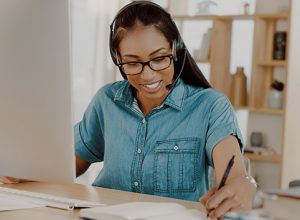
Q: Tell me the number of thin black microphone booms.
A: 1